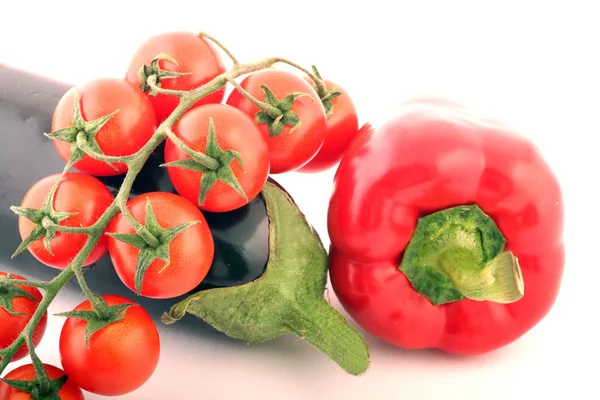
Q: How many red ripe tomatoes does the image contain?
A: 10